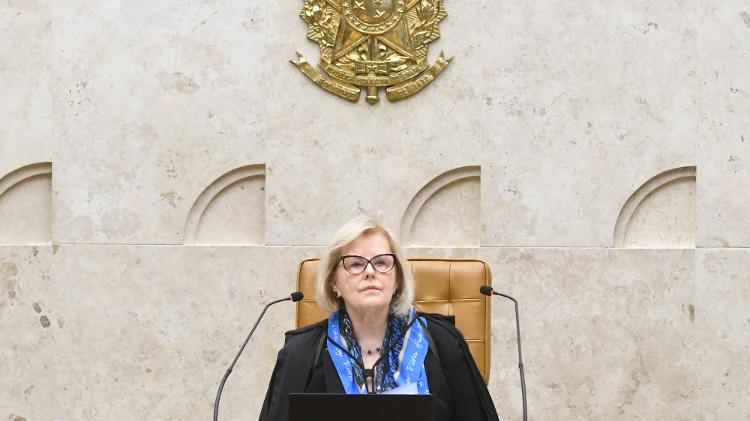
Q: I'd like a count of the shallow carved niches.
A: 4